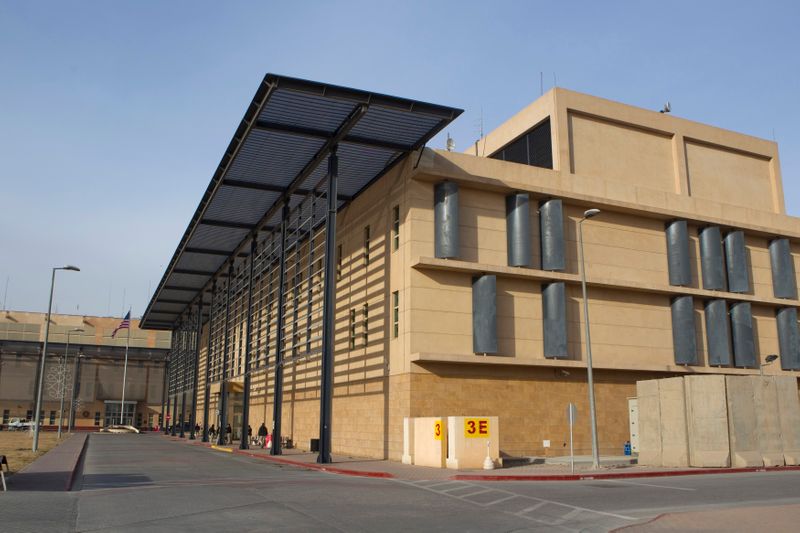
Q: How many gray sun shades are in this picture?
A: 13